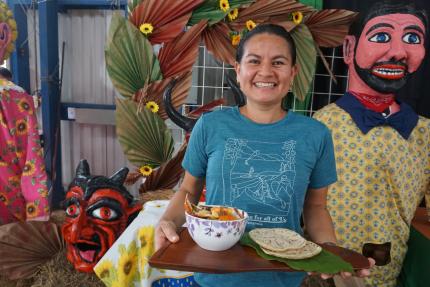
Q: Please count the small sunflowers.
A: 8